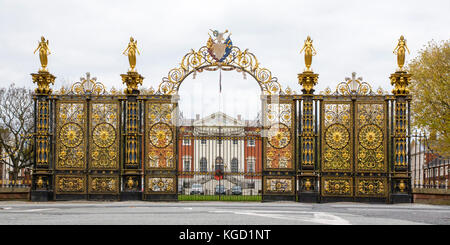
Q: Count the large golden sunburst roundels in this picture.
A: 6